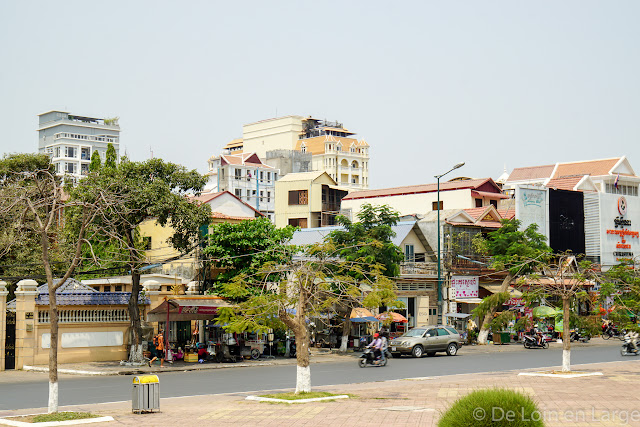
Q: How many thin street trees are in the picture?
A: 3